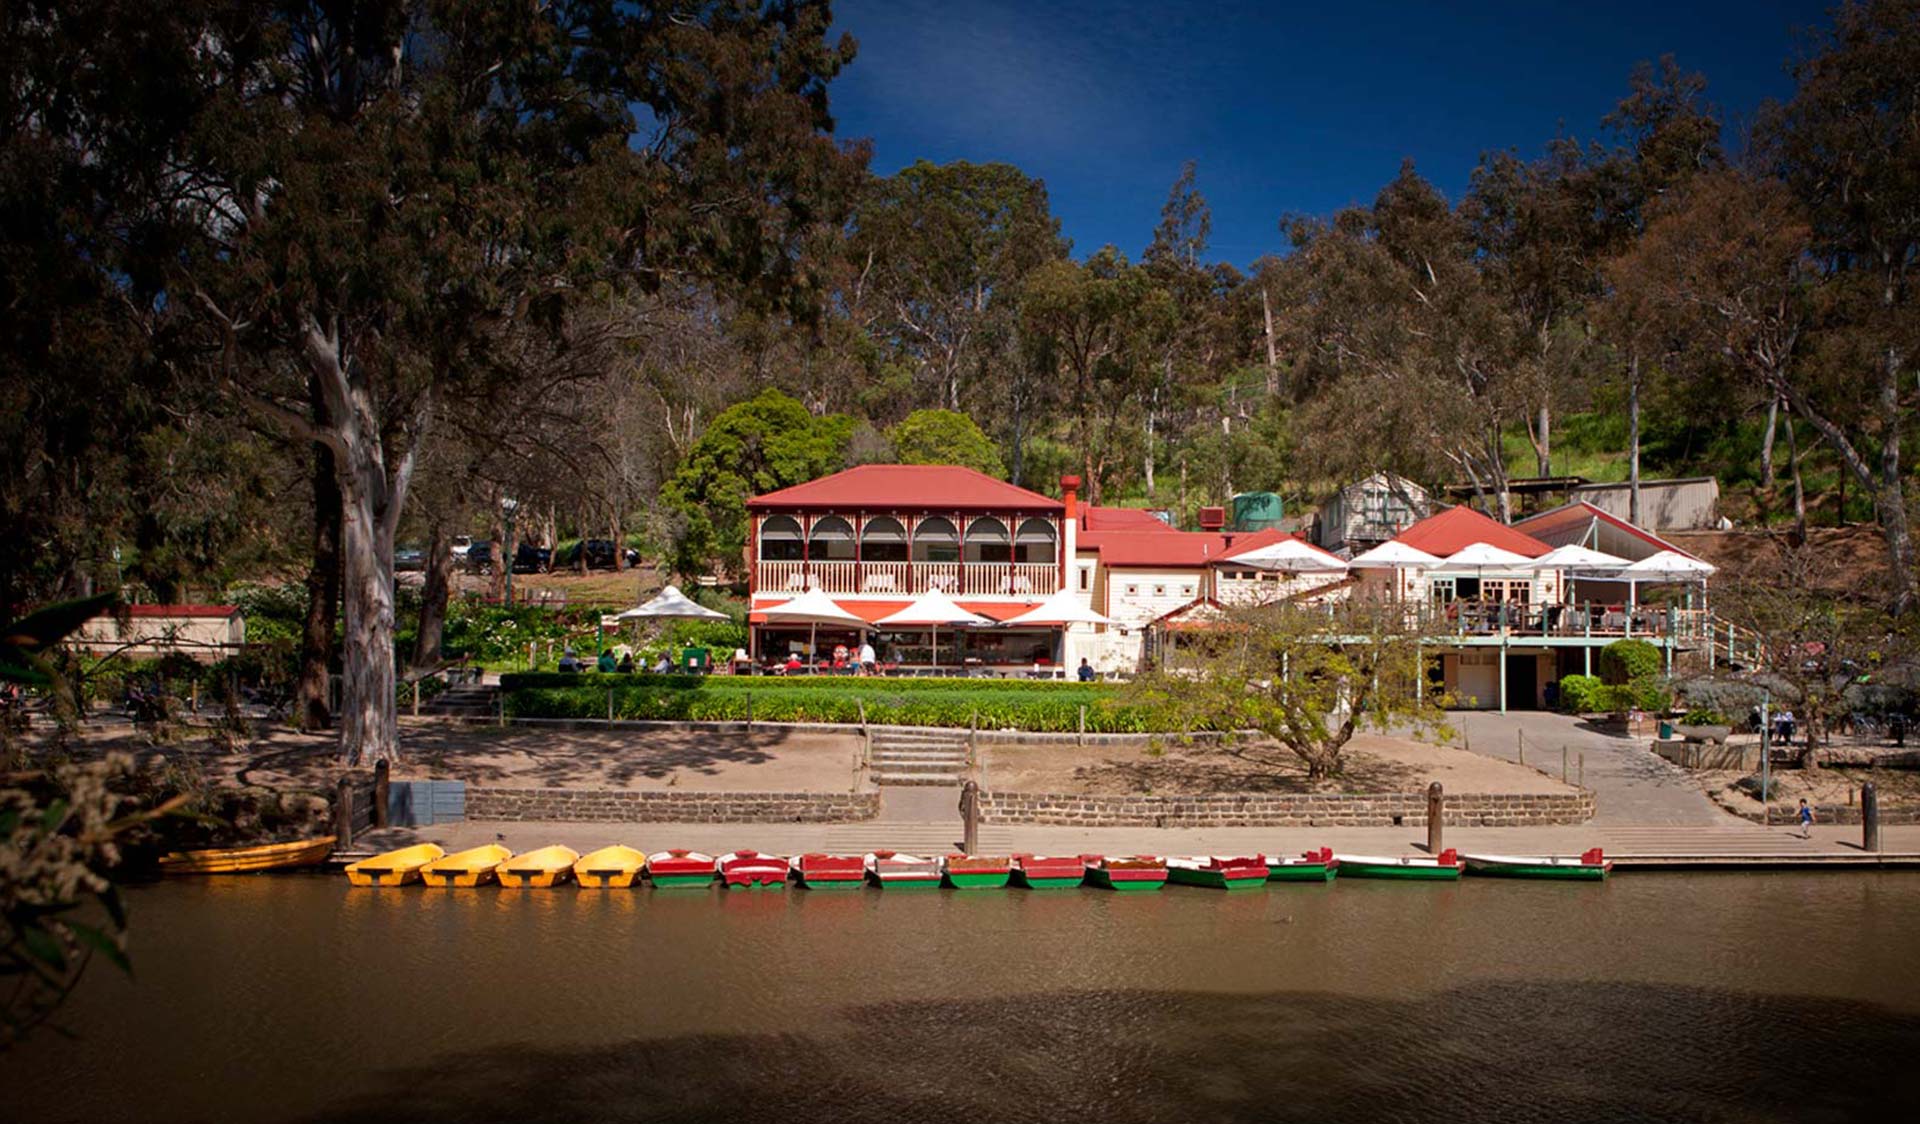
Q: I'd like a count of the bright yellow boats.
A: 4